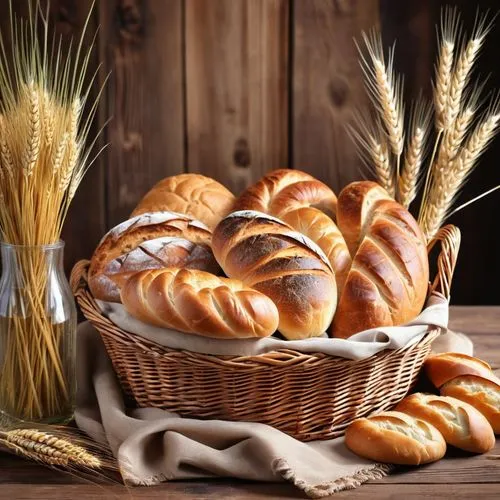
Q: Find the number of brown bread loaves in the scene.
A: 11